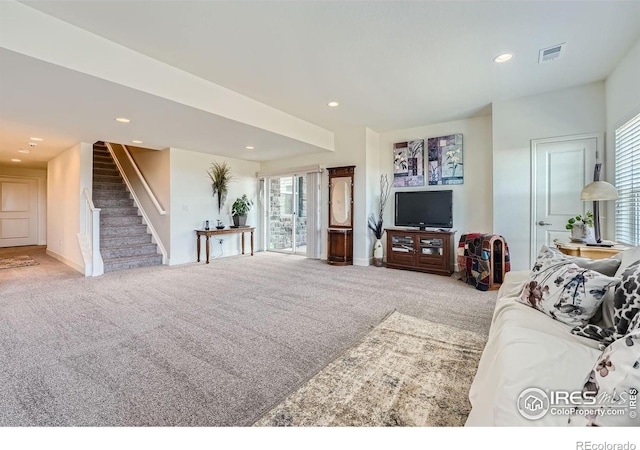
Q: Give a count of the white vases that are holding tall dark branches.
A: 1